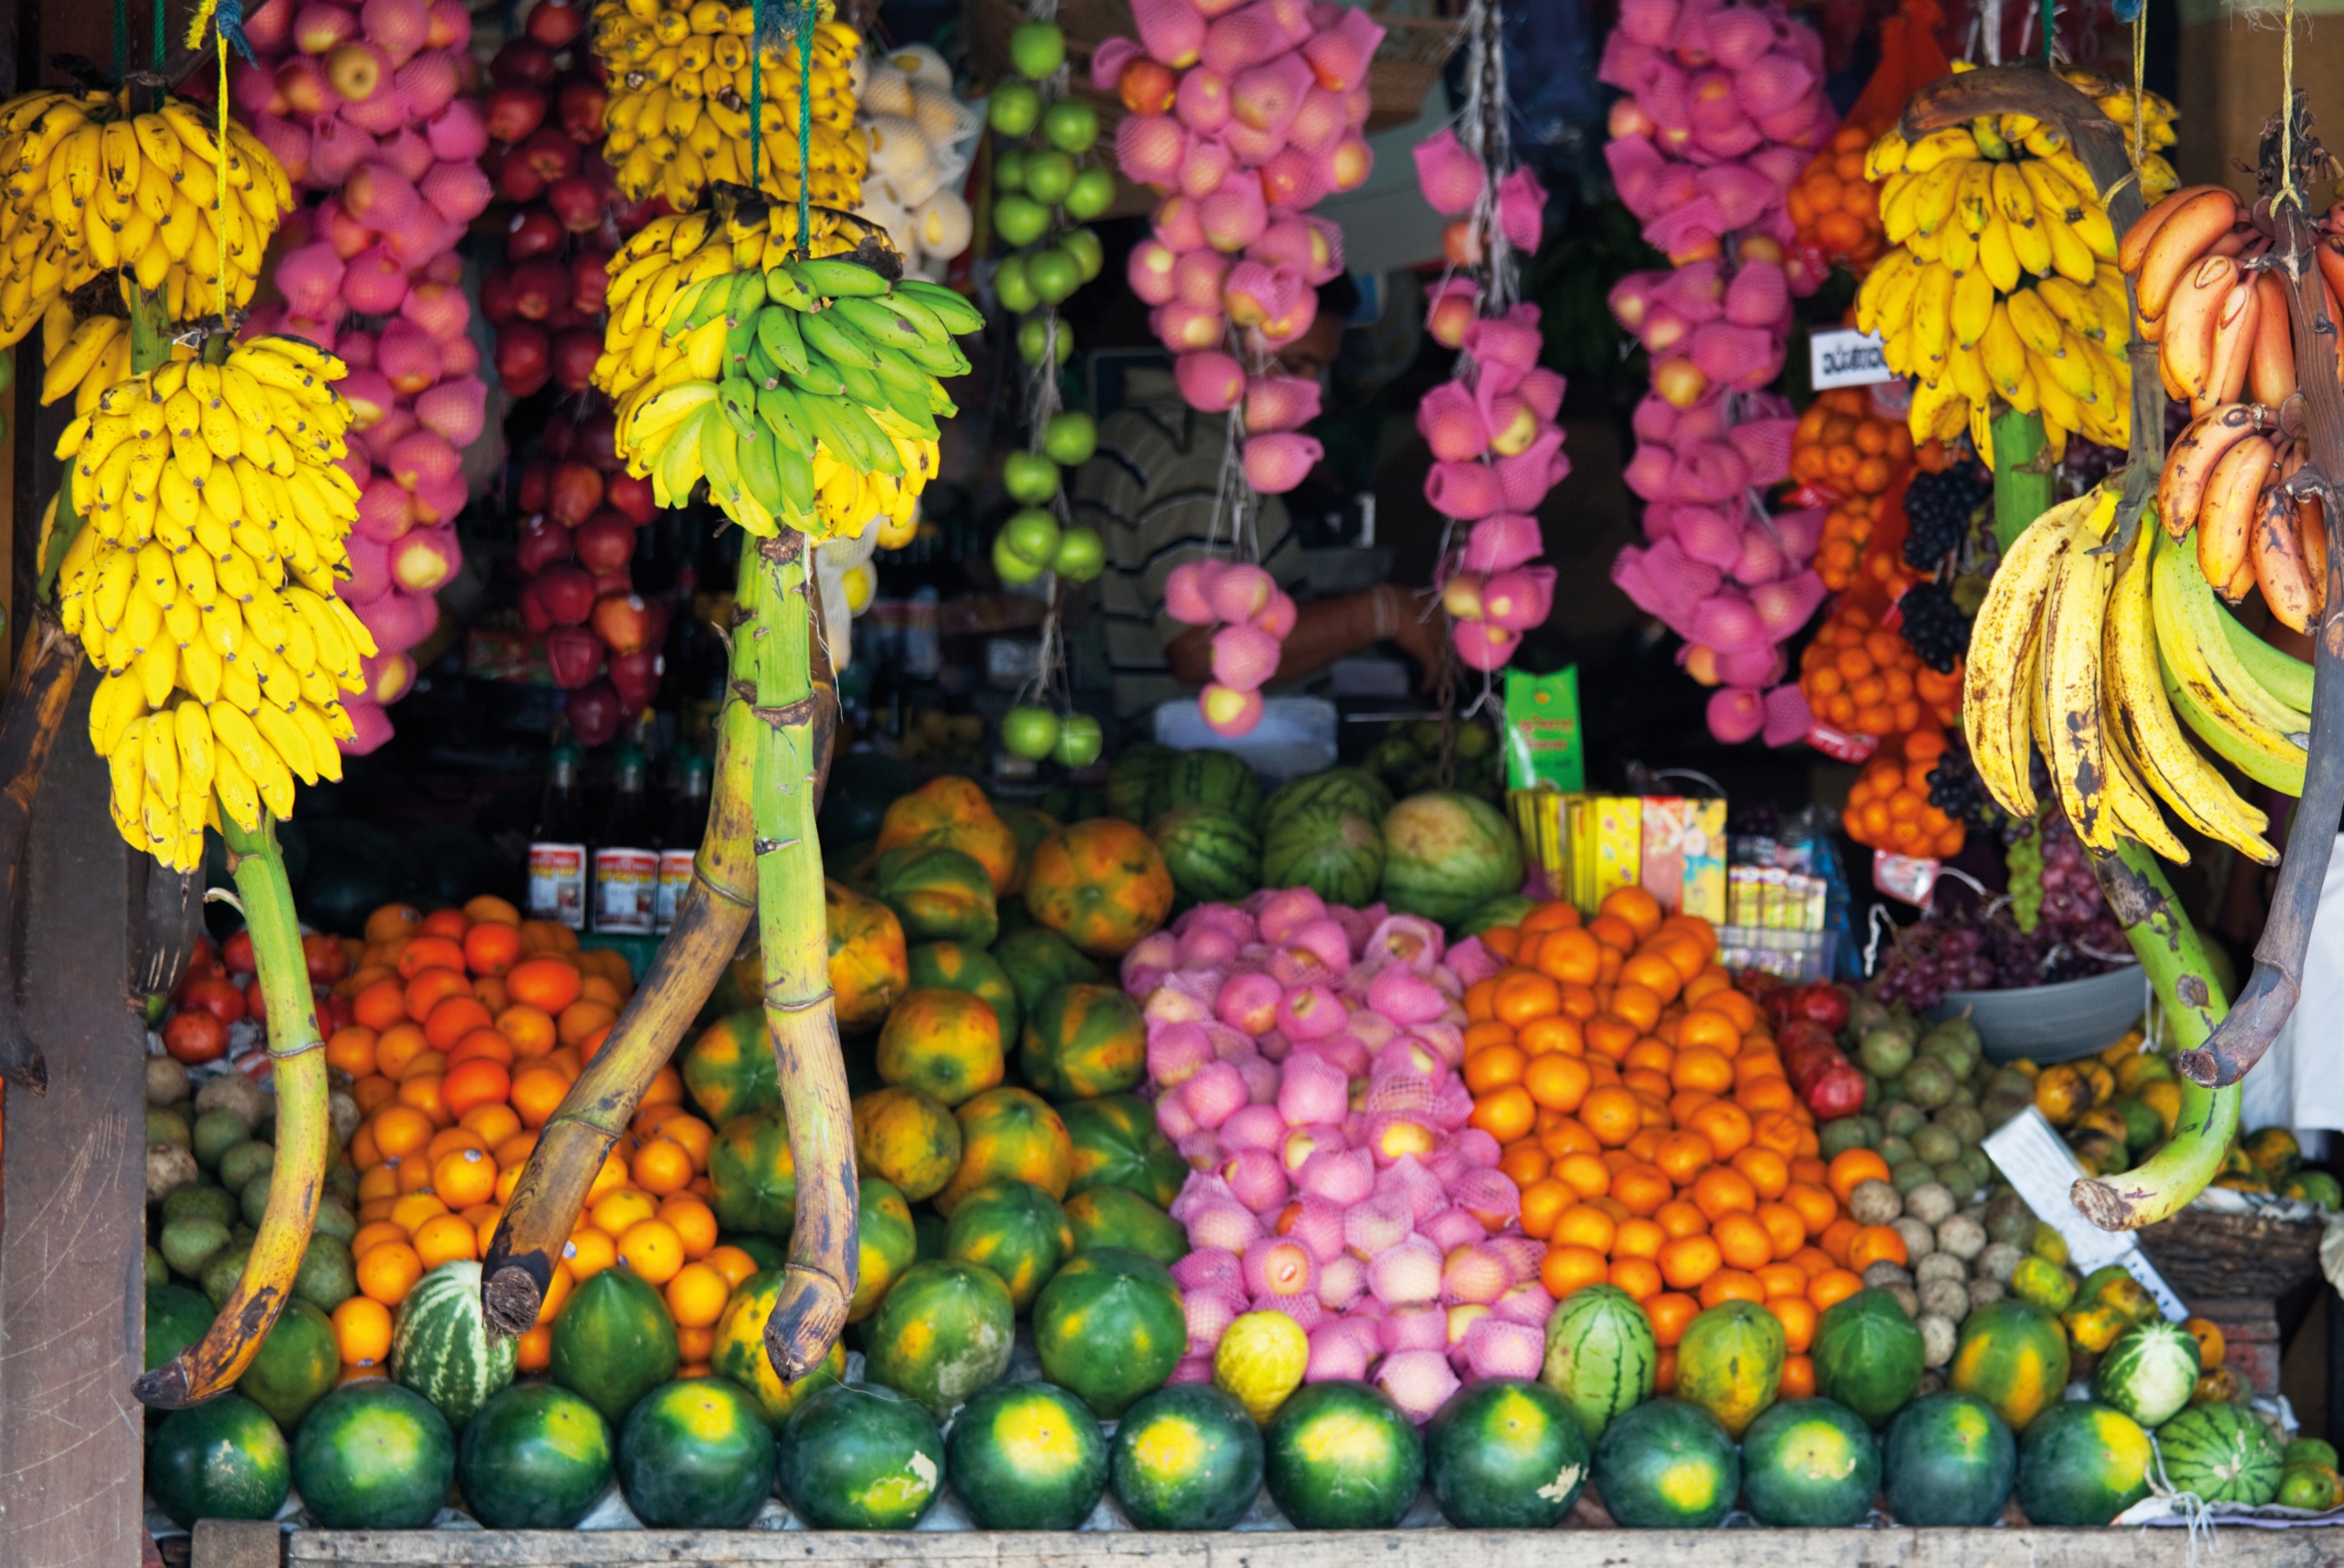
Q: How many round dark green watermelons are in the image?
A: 13